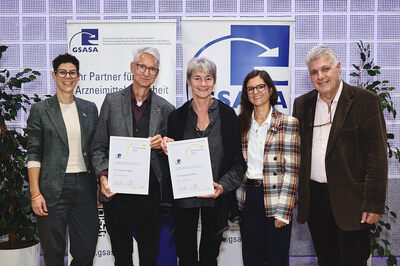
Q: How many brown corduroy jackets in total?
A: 1